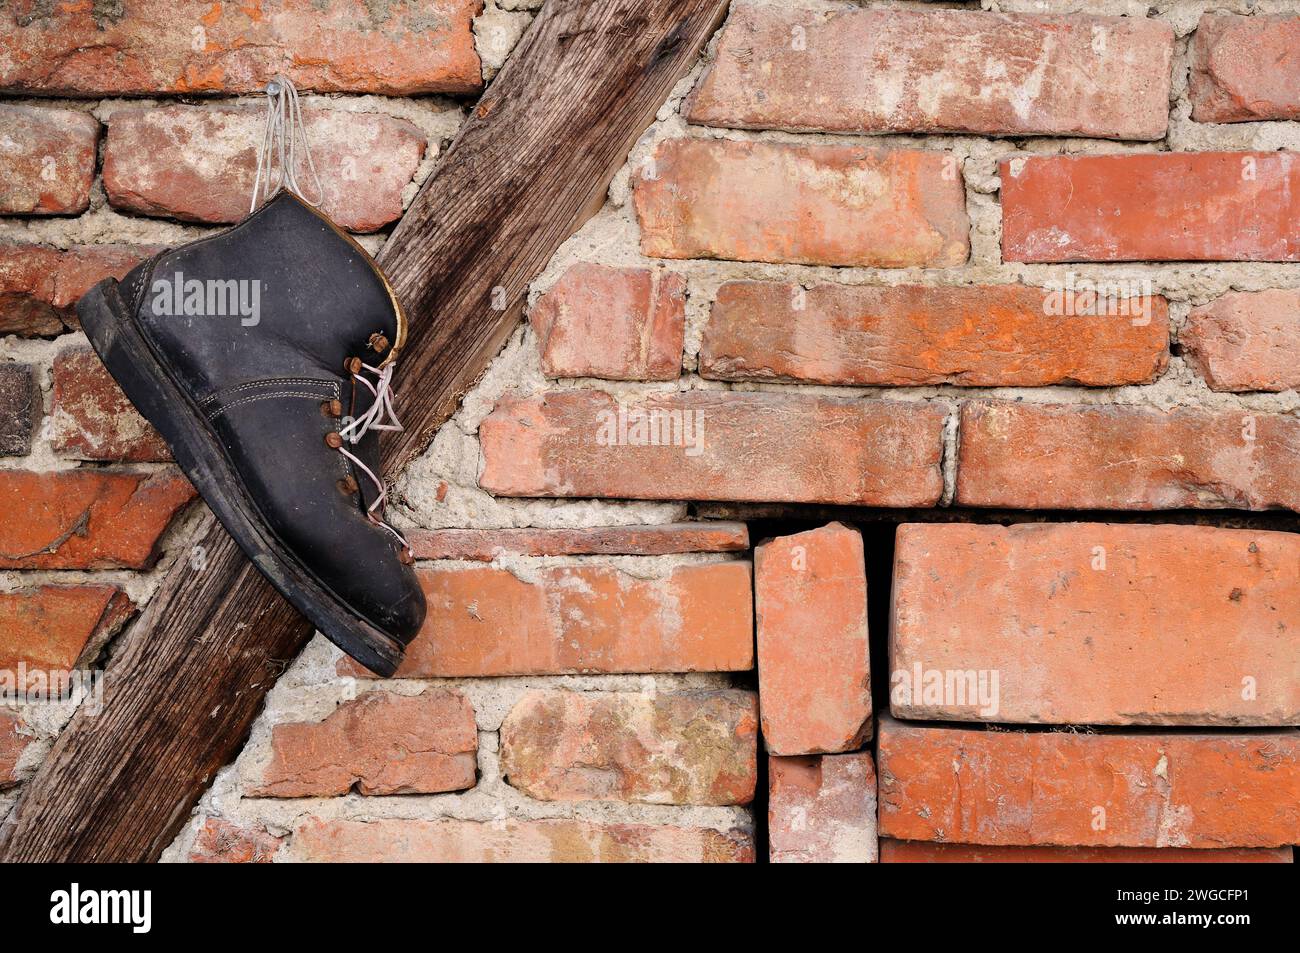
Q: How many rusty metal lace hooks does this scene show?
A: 7